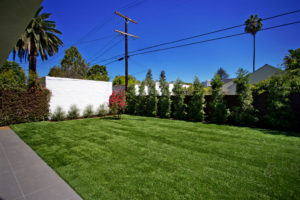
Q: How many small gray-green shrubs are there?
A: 4